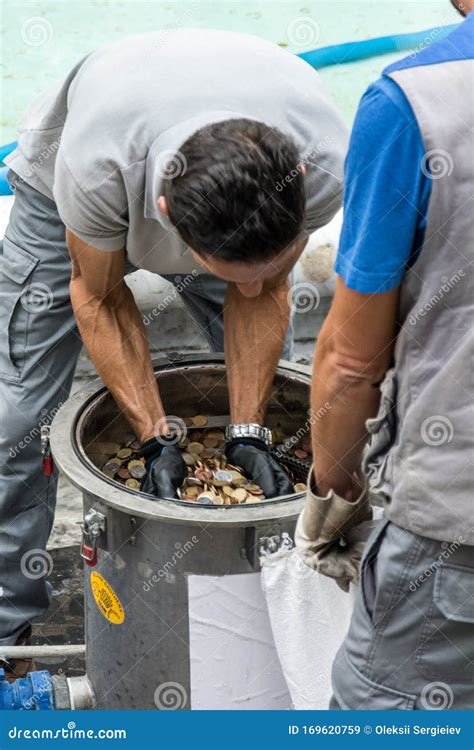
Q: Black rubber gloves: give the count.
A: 2